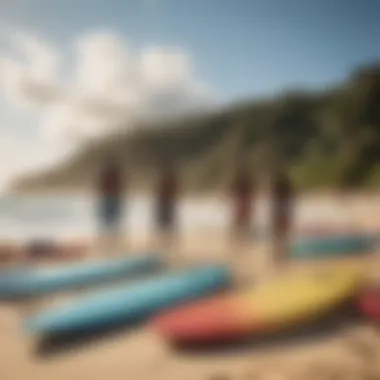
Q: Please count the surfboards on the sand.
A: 5